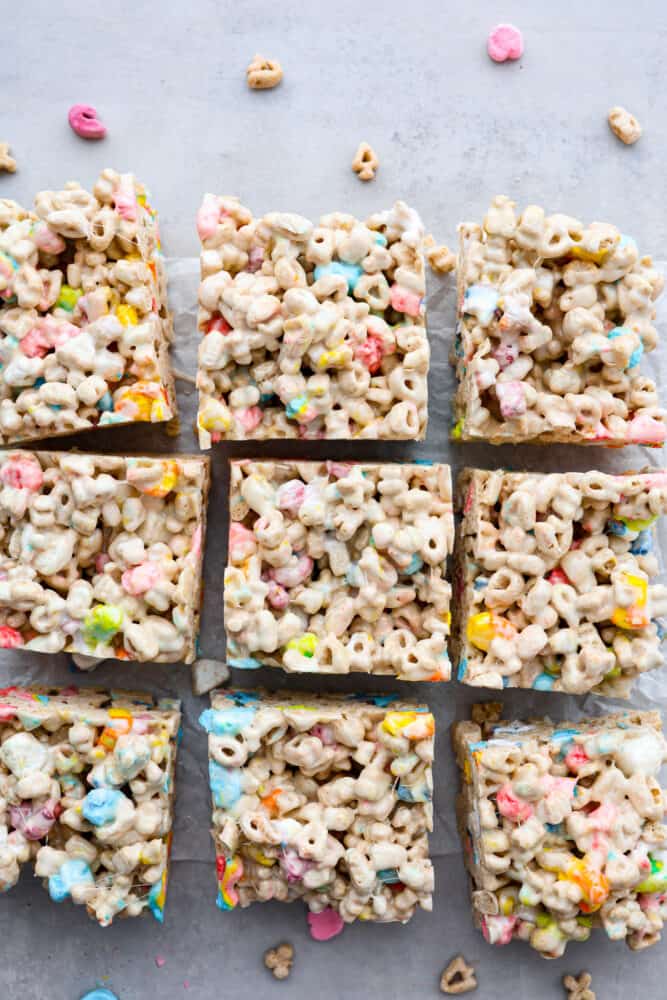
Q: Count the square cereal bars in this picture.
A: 9